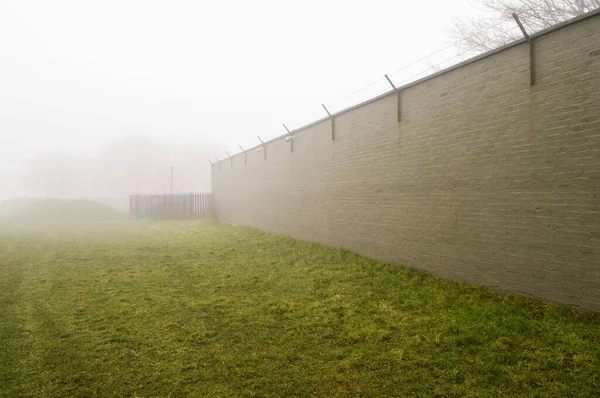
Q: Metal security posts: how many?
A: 9